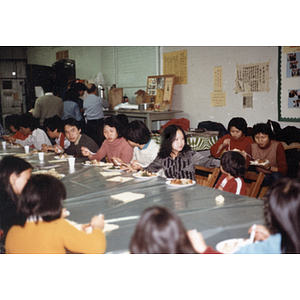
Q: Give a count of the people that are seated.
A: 14